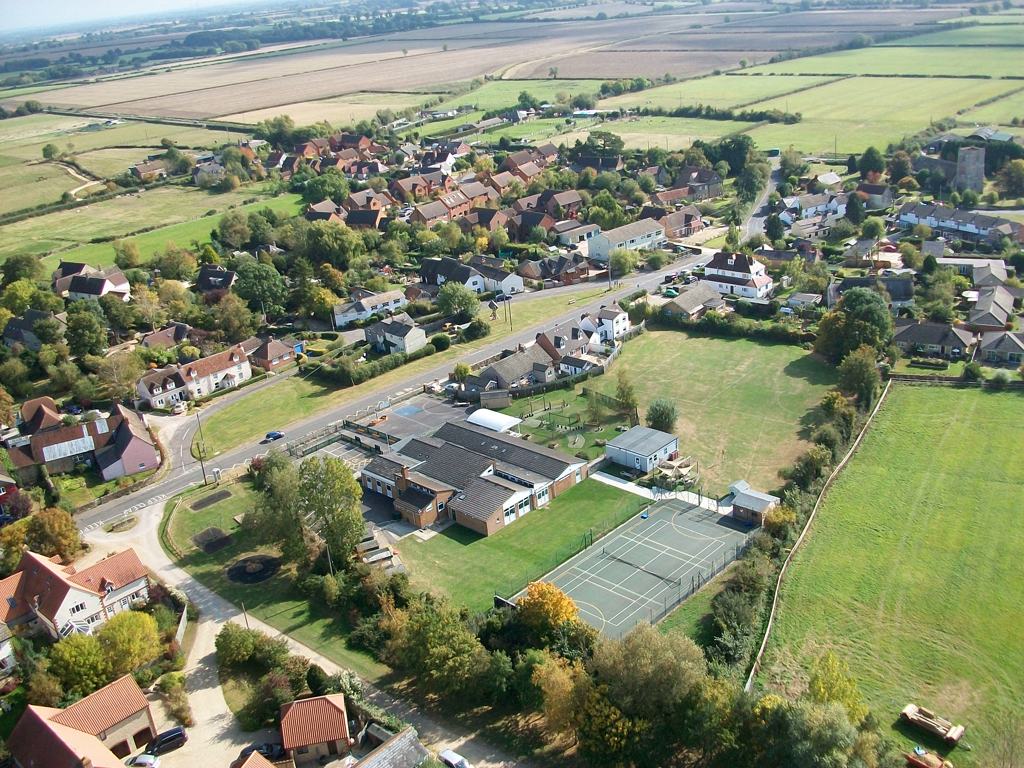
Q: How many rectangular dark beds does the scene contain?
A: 2